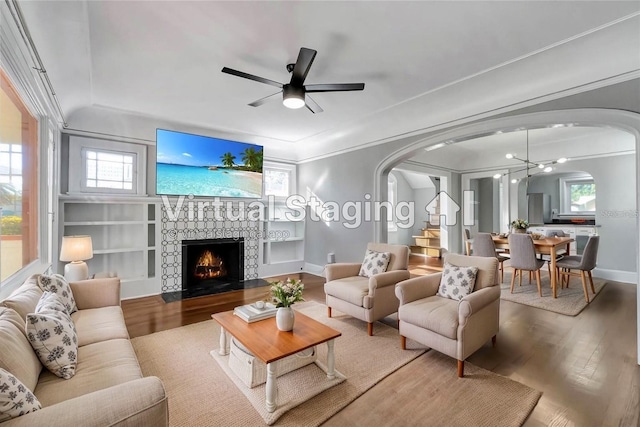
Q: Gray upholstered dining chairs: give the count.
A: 5